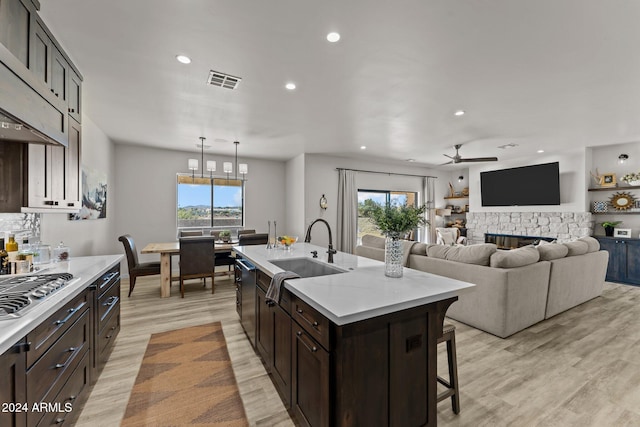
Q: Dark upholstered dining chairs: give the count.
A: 6